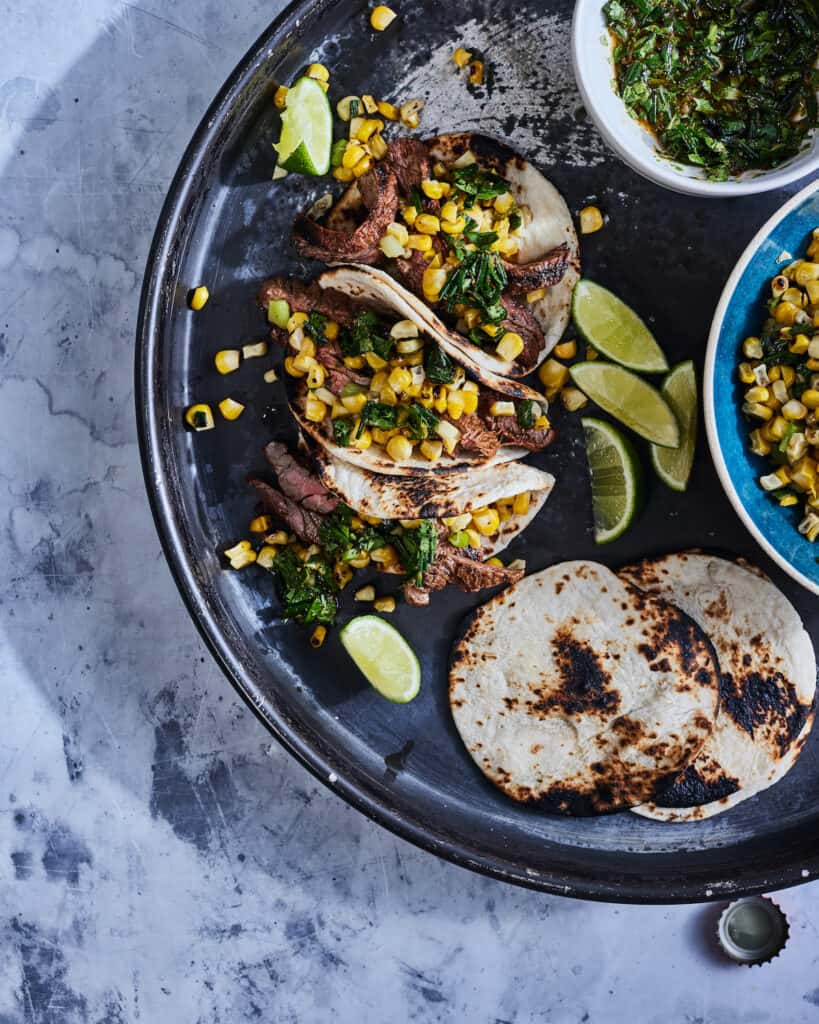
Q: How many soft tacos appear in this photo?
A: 3